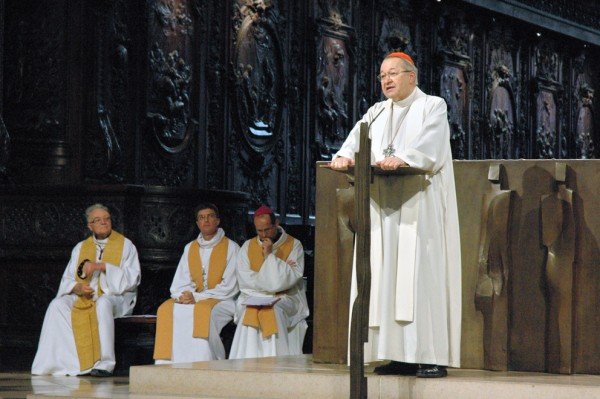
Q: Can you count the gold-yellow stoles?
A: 3